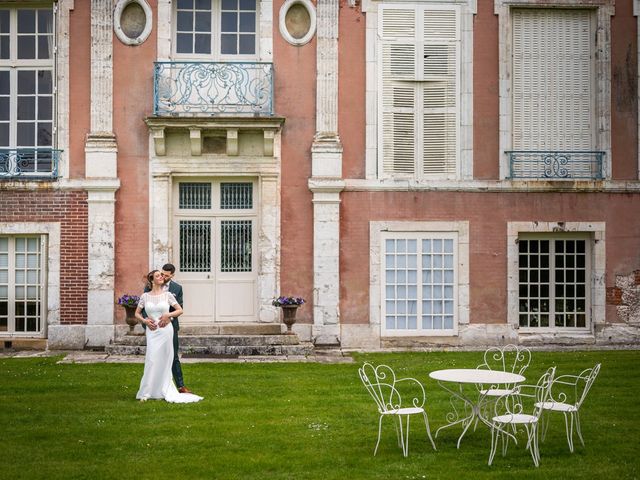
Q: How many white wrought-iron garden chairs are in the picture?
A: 4